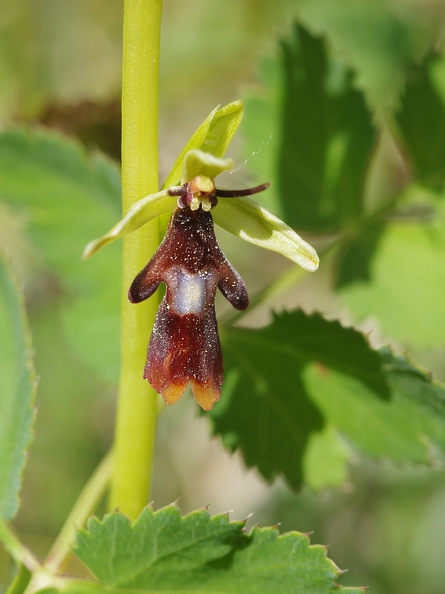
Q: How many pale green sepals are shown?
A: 3